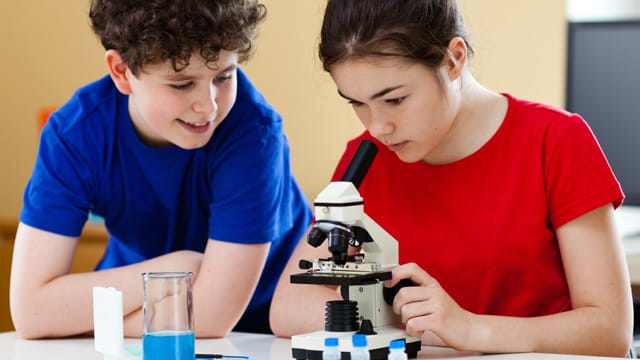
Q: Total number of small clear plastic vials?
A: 3